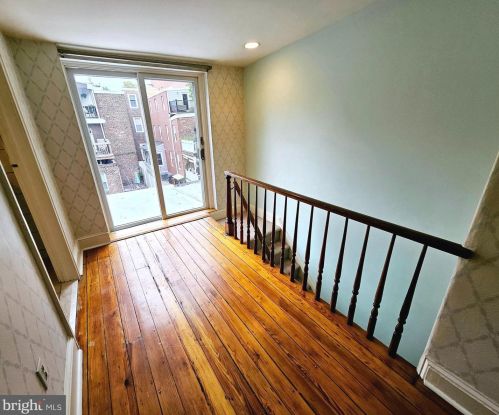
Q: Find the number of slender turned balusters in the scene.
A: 14